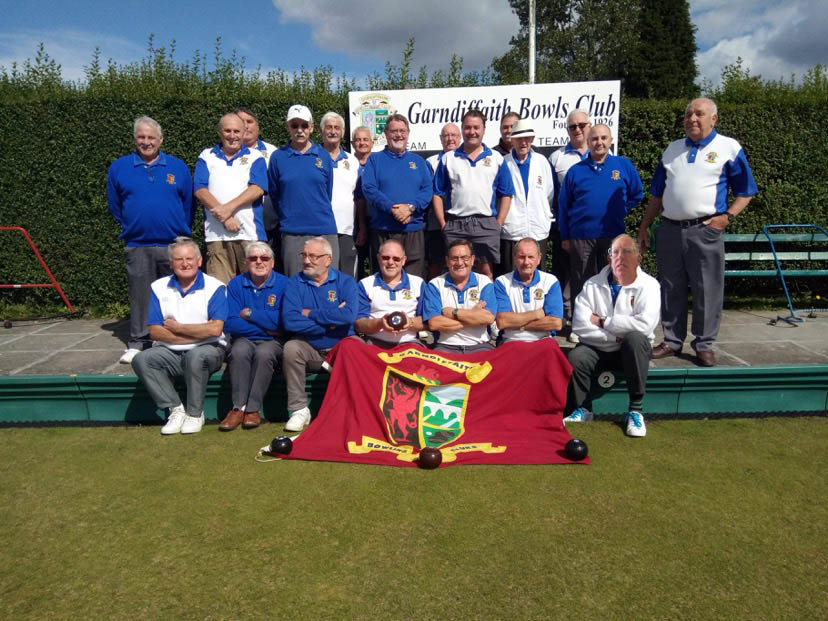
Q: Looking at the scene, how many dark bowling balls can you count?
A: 4